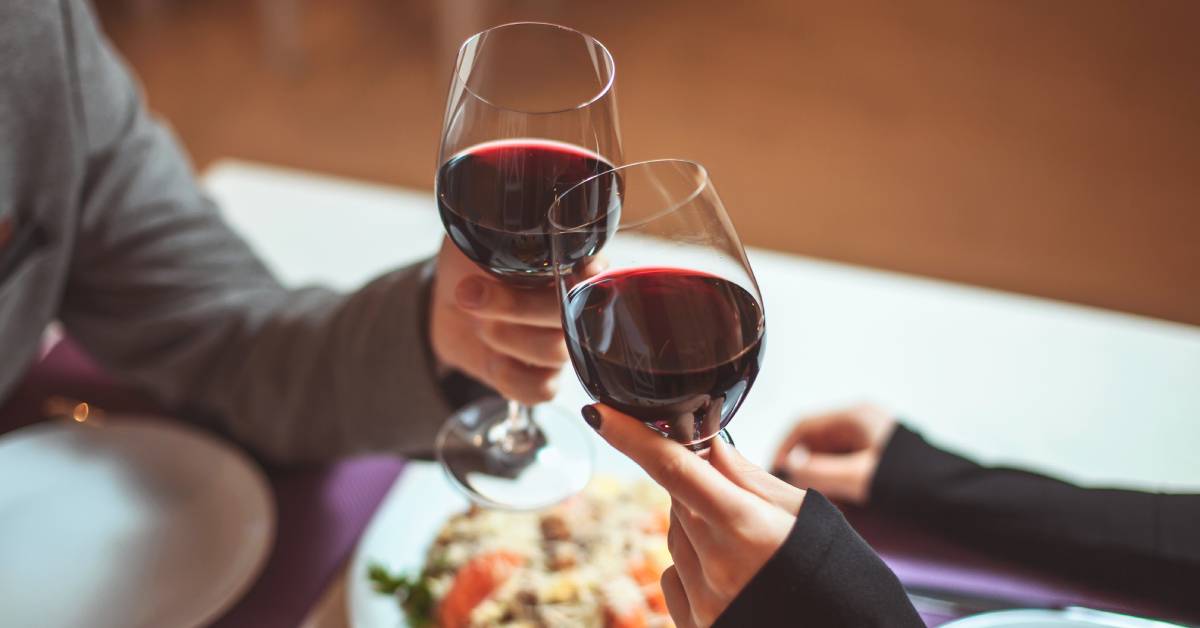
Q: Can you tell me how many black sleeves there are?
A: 2